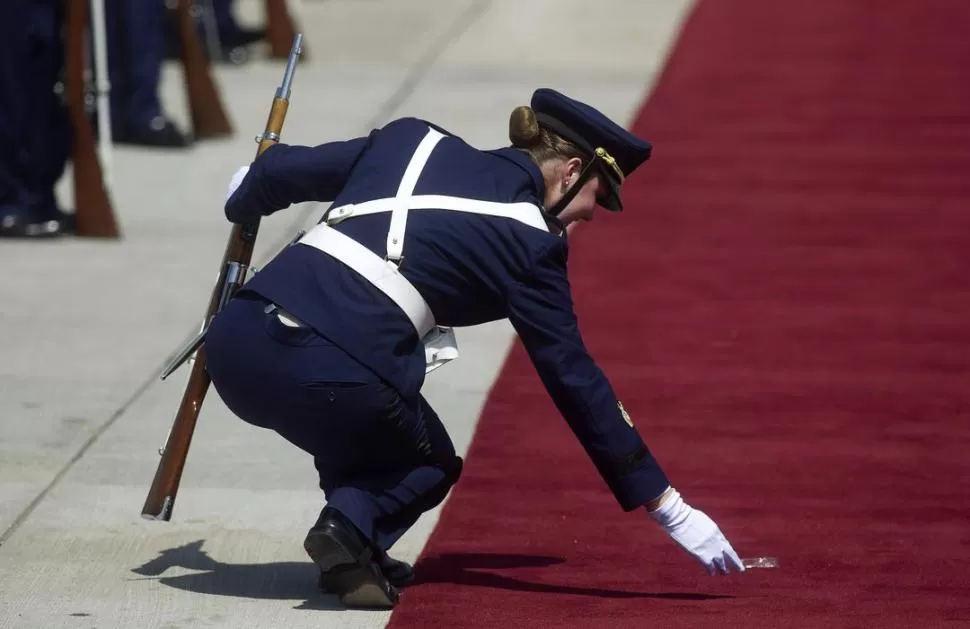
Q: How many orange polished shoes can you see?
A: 0